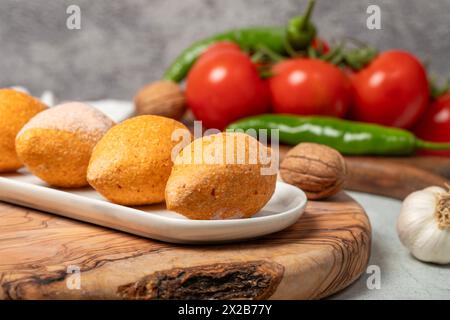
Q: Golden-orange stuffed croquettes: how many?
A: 4